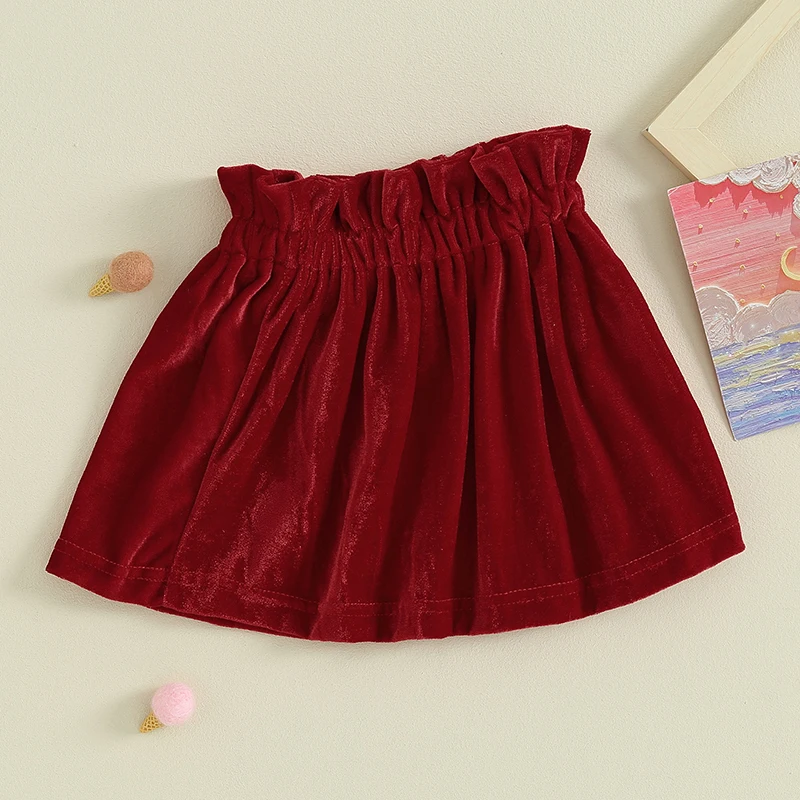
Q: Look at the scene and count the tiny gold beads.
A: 10